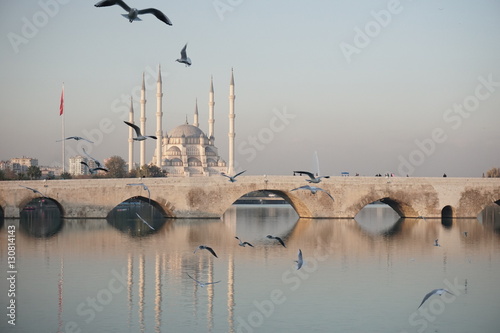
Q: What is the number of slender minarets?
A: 6